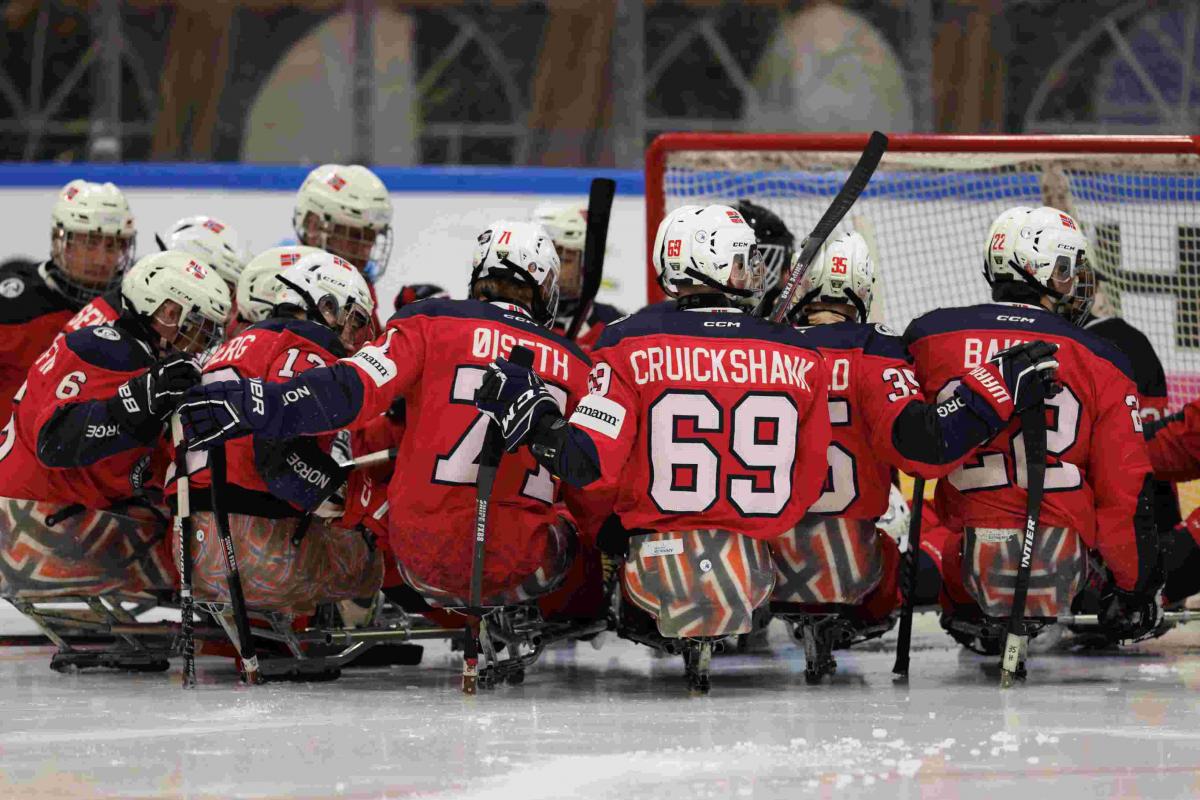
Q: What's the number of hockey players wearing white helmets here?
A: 11